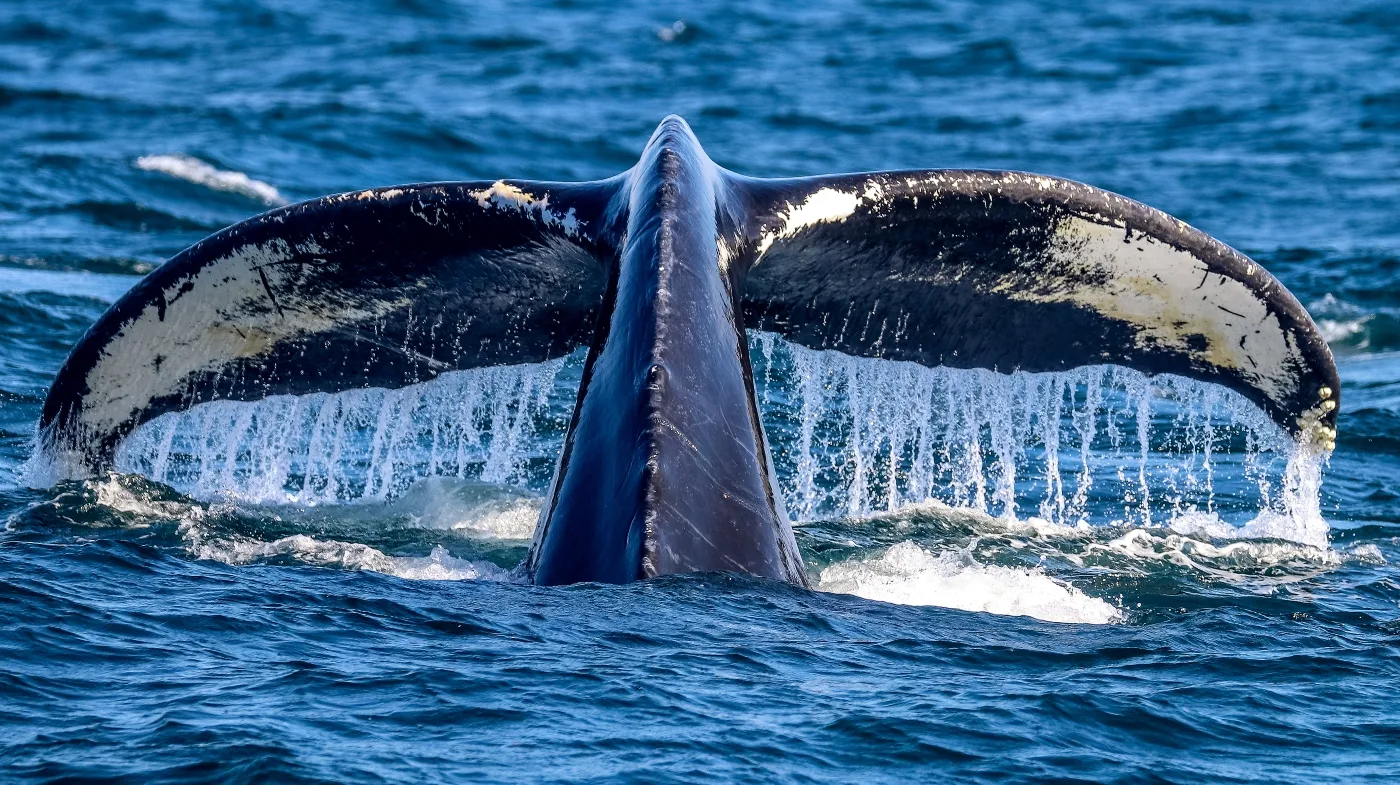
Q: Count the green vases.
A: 0